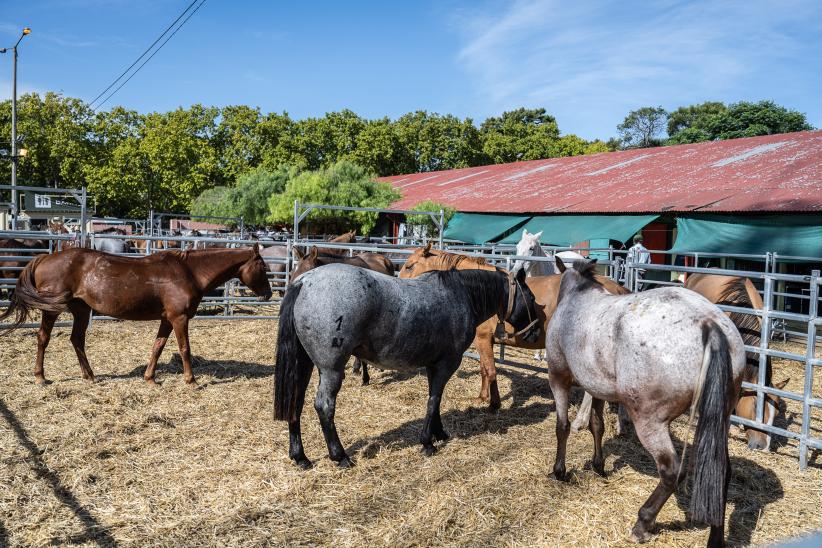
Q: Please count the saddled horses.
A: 0